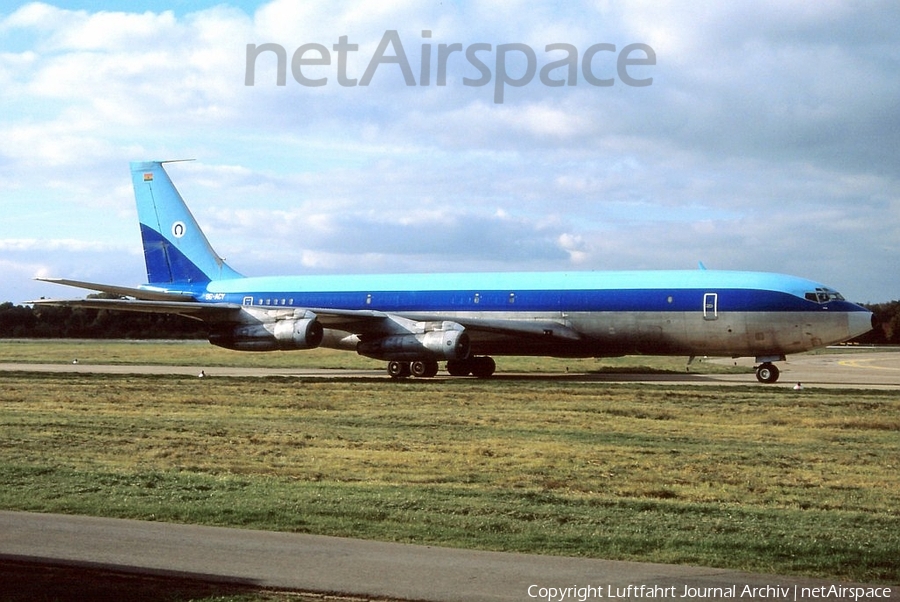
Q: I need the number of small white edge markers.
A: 3